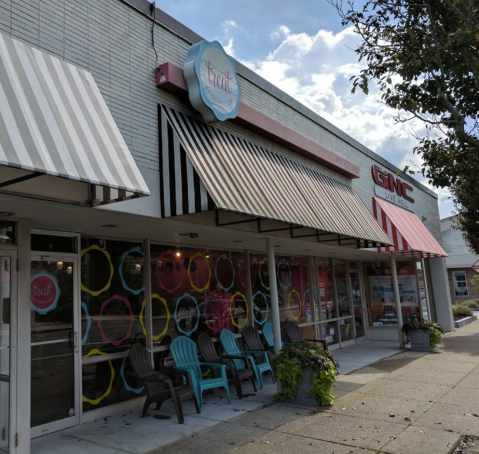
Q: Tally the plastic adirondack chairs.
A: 7